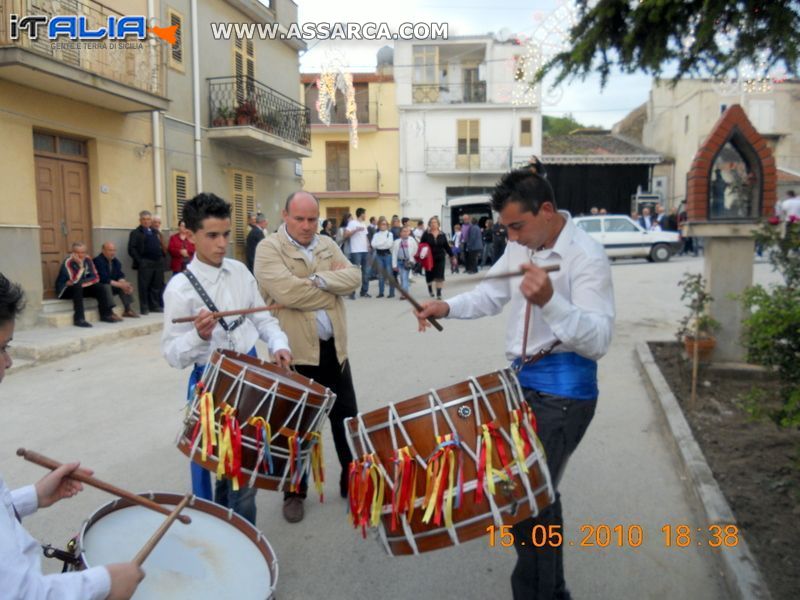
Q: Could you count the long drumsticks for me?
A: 5